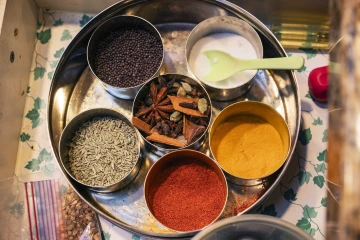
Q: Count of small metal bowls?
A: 6